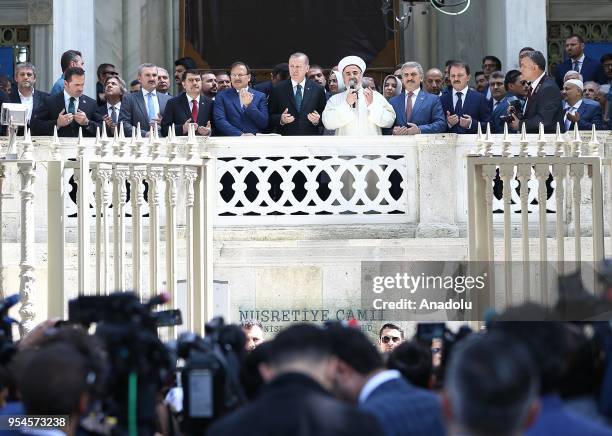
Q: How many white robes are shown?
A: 1